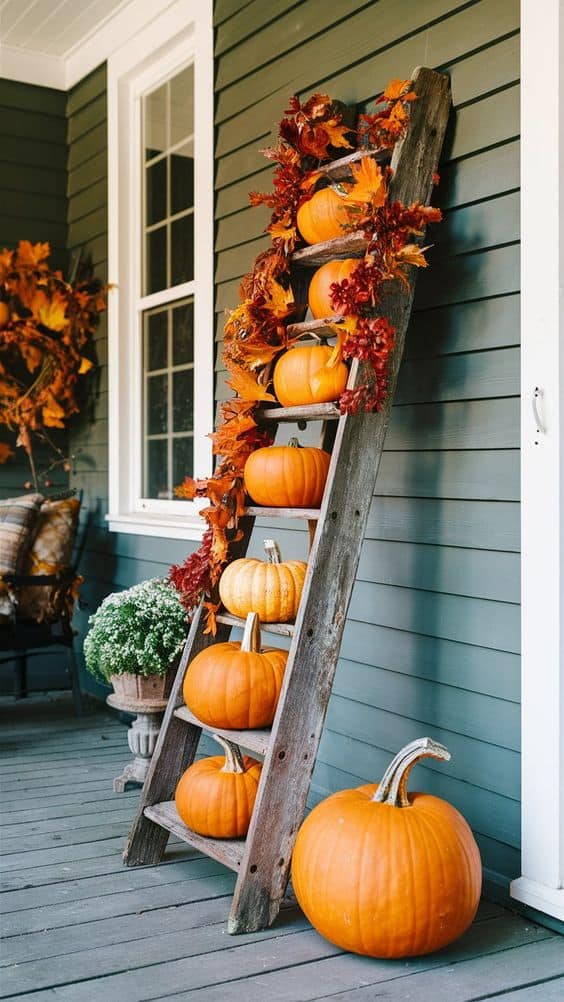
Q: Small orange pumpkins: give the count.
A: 7